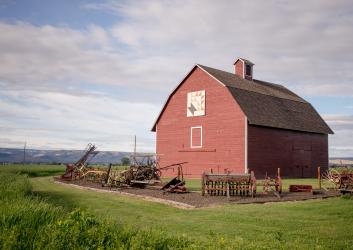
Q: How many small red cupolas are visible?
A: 1